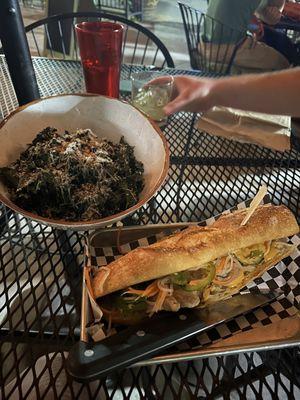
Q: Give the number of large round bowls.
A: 1